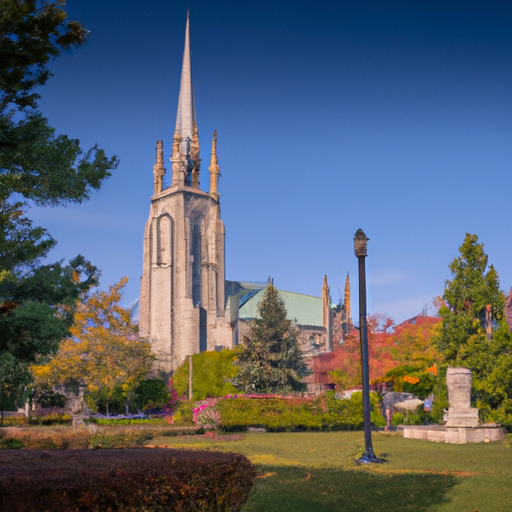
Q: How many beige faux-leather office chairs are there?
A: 0